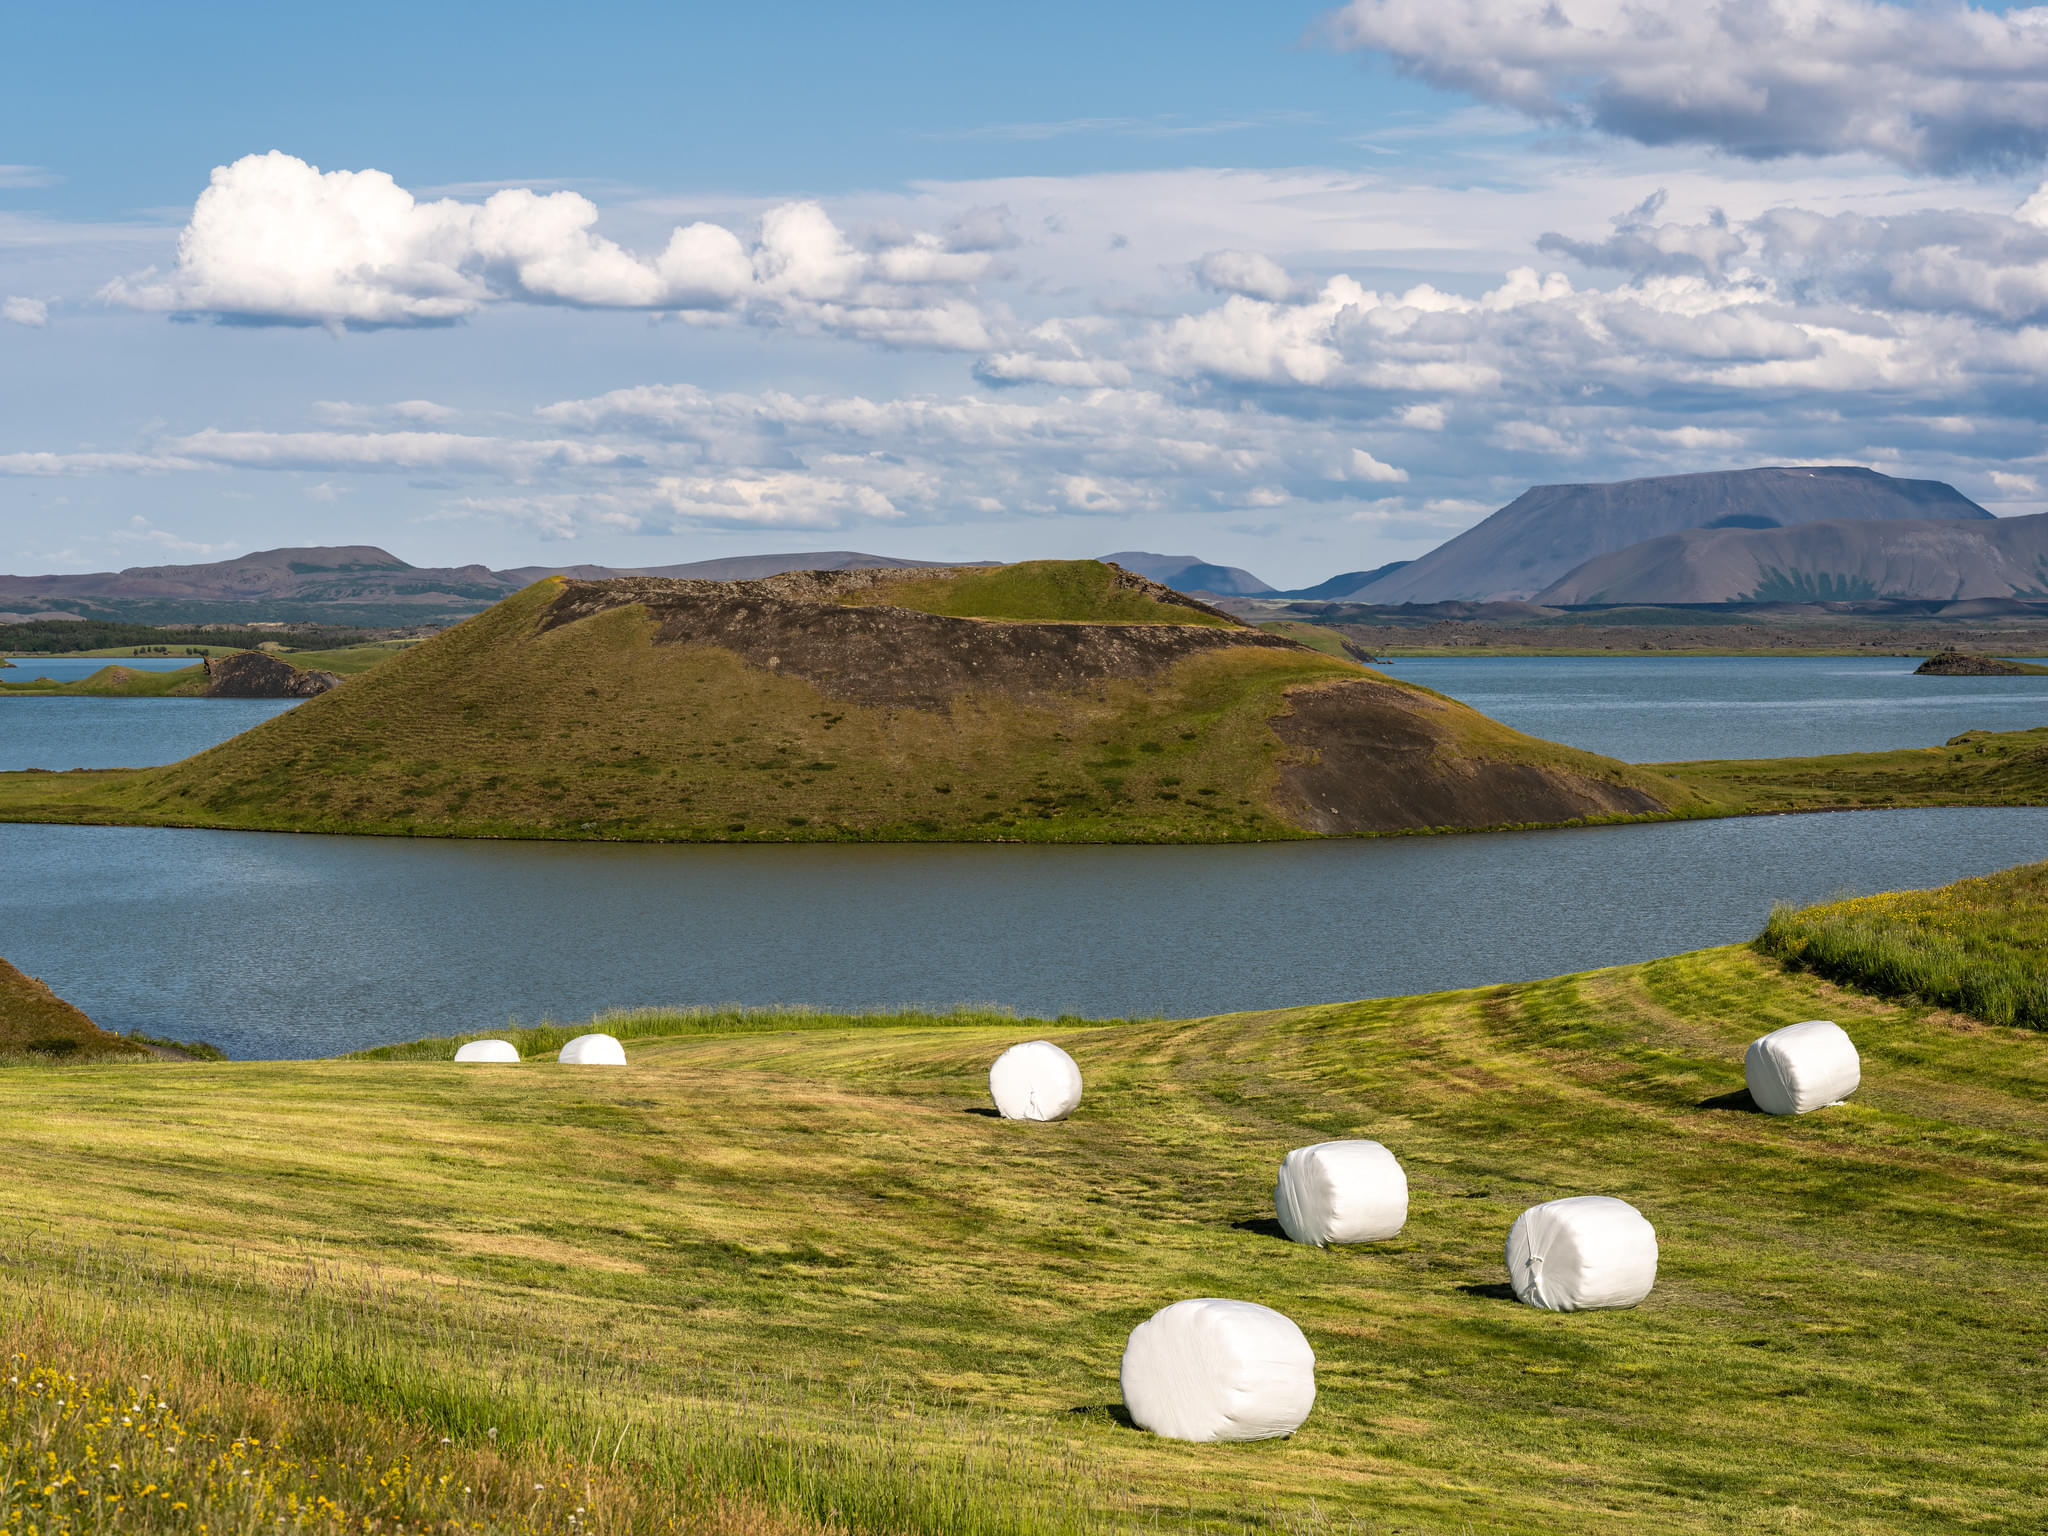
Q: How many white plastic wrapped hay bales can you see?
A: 7